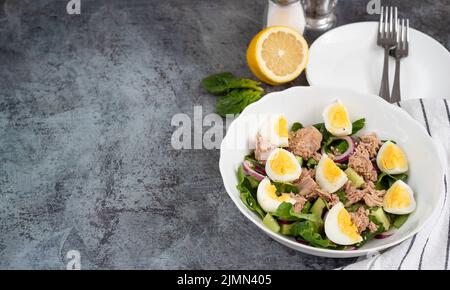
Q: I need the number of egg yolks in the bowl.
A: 8